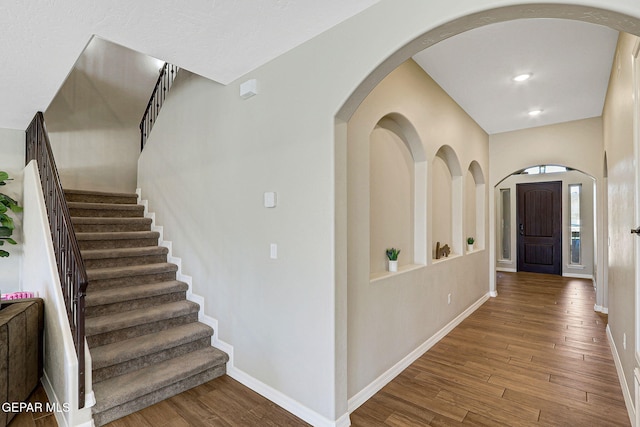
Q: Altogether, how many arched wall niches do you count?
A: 3